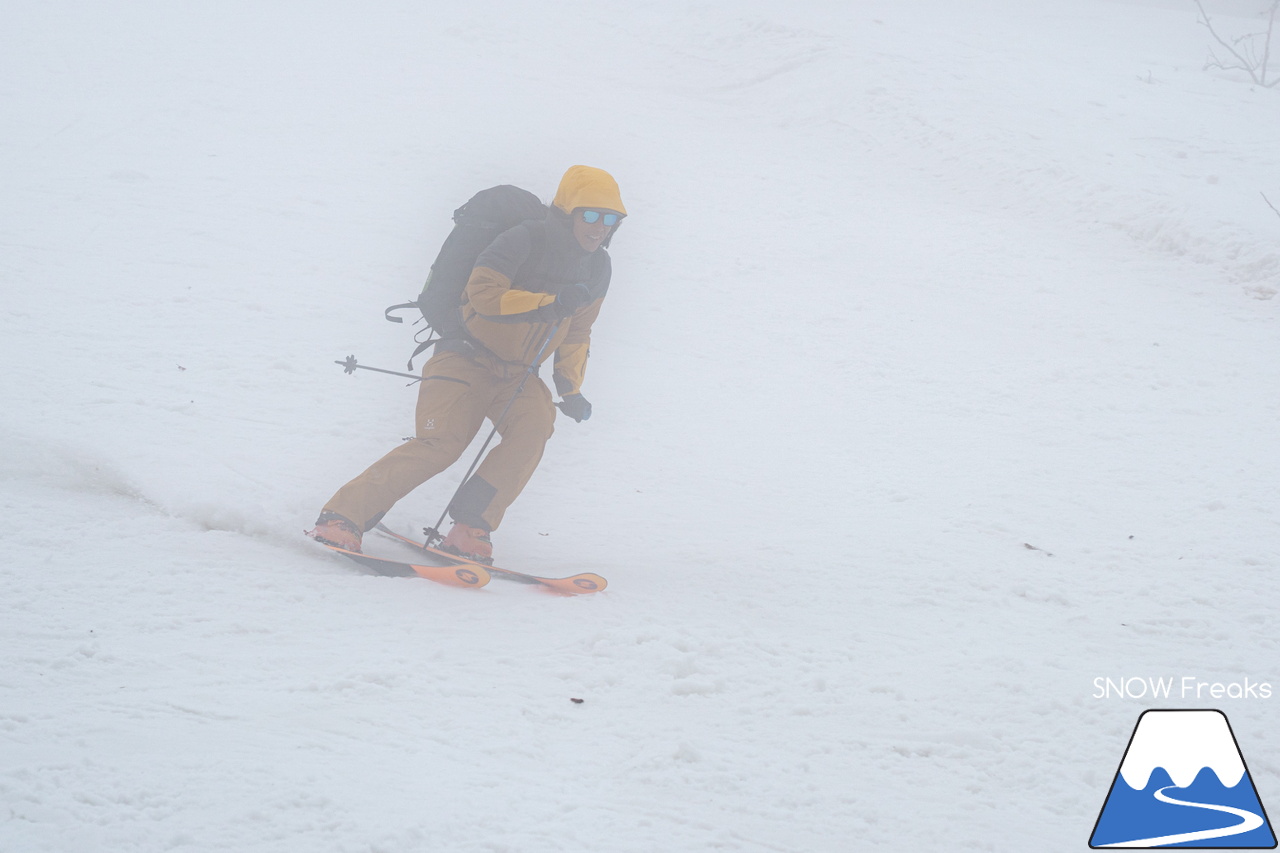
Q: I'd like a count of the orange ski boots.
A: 2